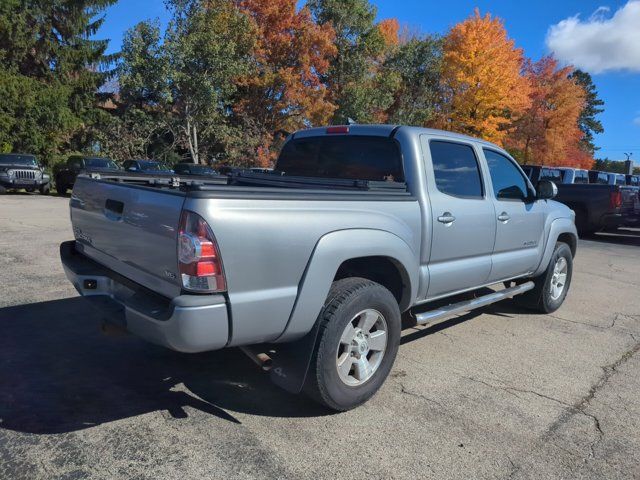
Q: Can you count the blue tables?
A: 0